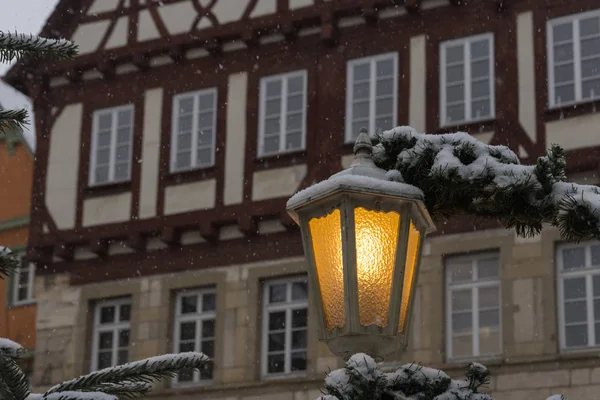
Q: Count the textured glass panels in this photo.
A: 3